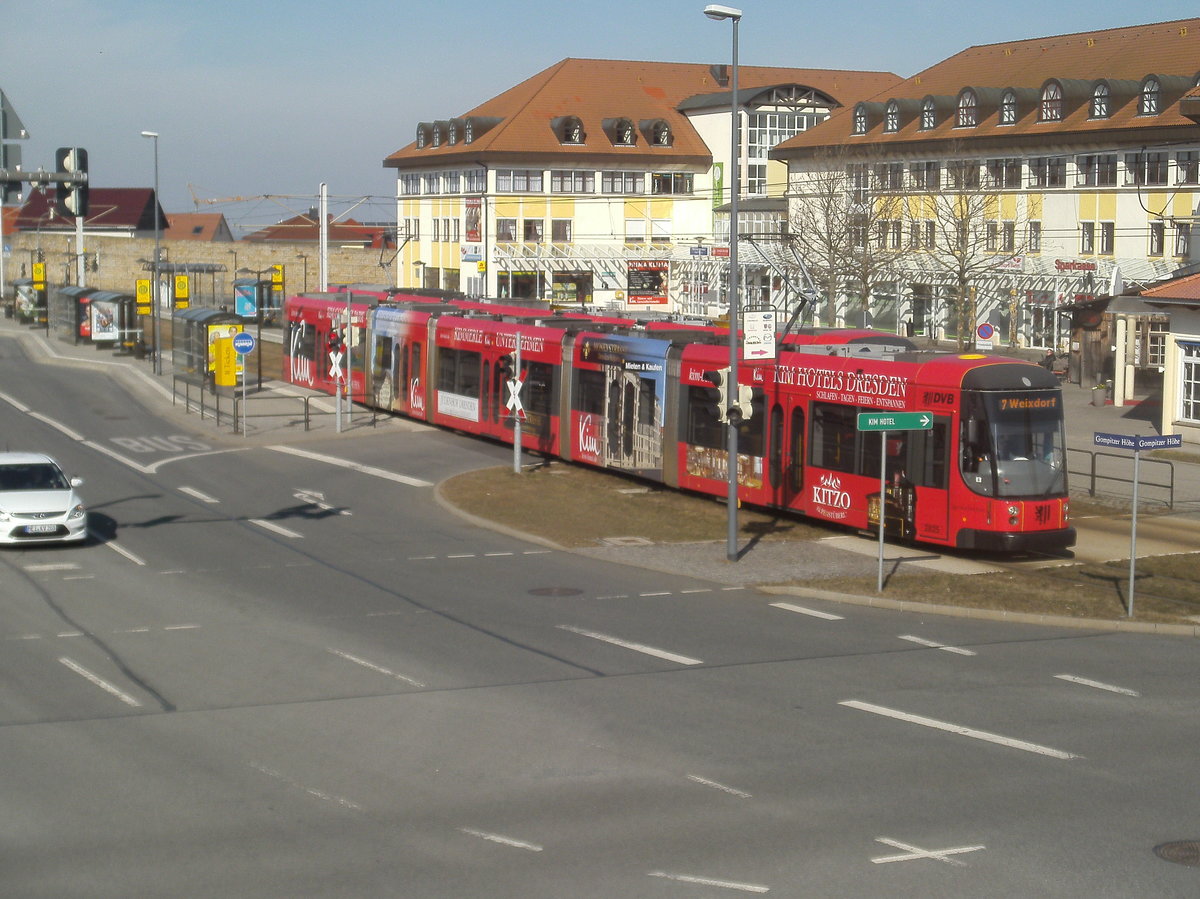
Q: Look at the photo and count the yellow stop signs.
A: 4